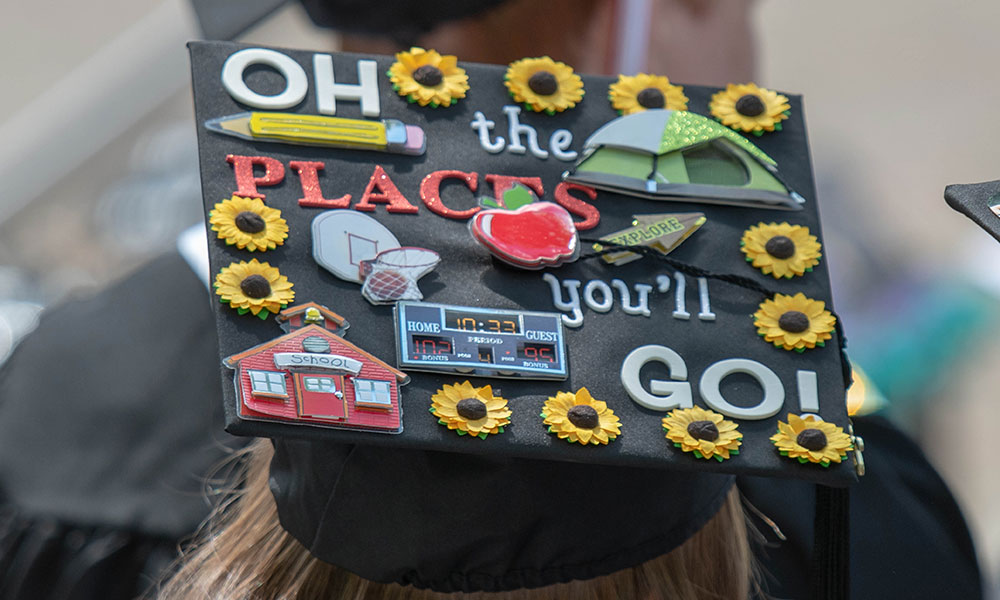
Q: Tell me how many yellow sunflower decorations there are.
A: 12